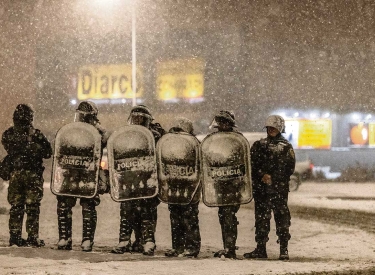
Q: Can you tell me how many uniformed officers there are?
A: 6